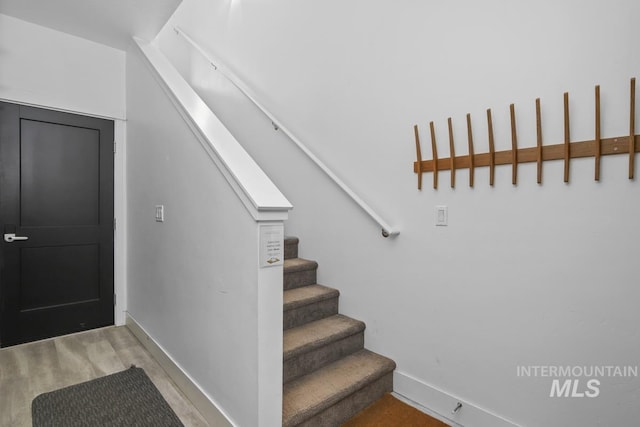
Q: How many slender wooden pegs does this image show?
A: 10